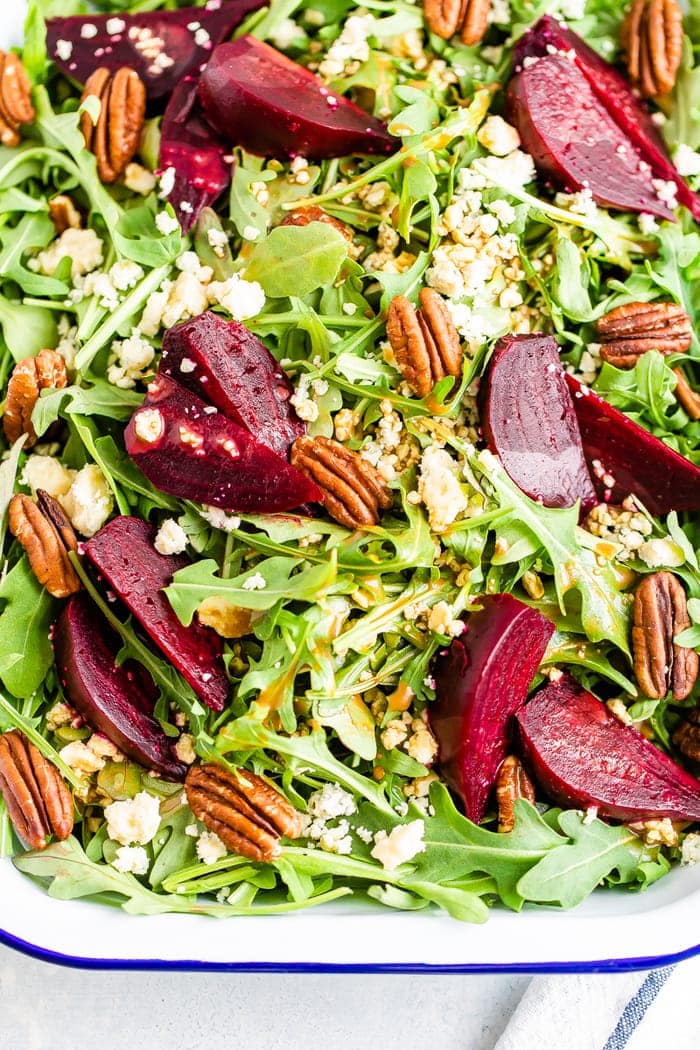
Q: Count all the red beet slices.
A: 13